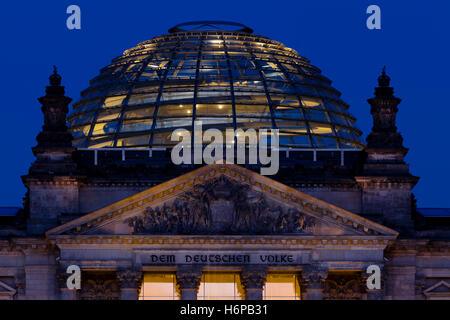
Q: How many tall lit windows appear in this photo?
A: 3